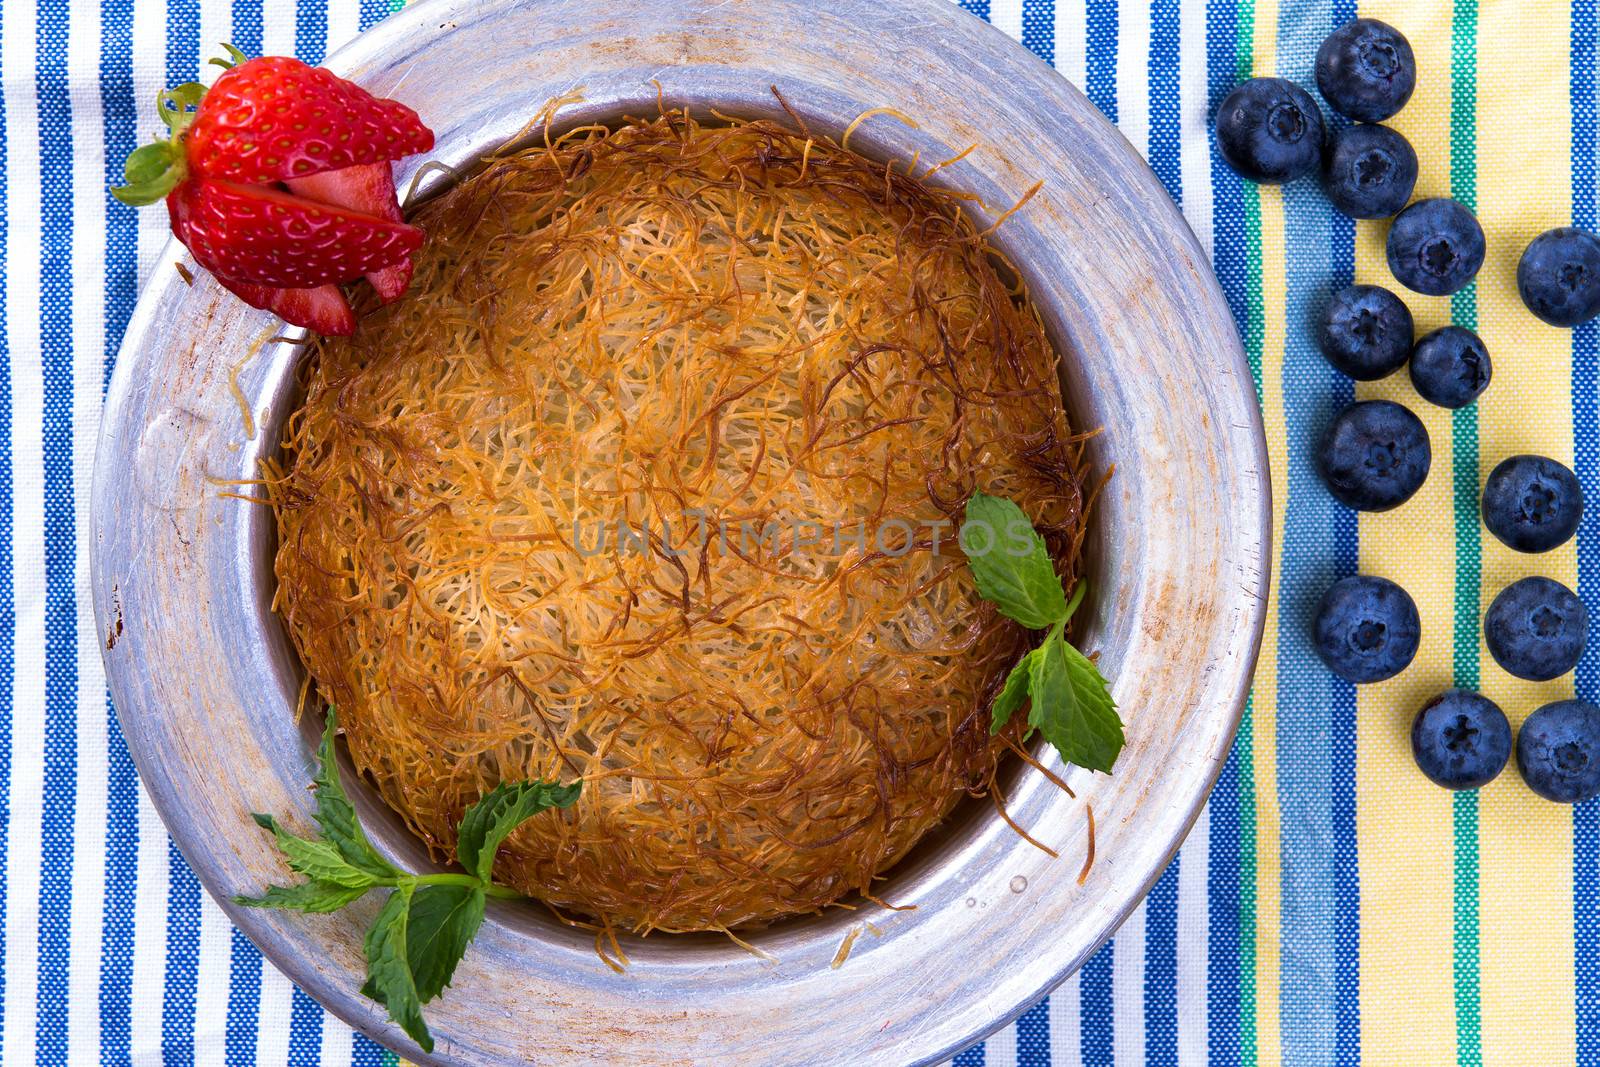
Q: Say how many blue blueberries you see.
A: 13